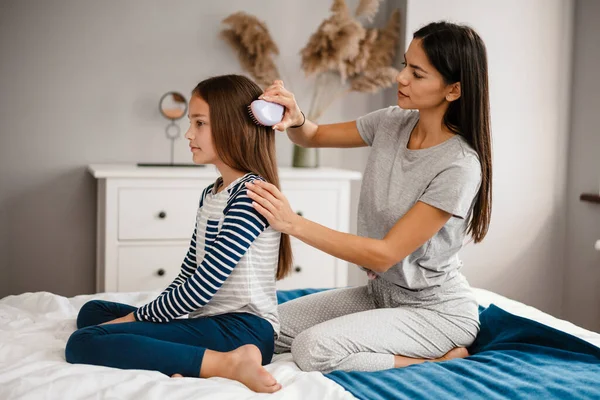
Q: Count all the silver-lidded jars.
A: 0